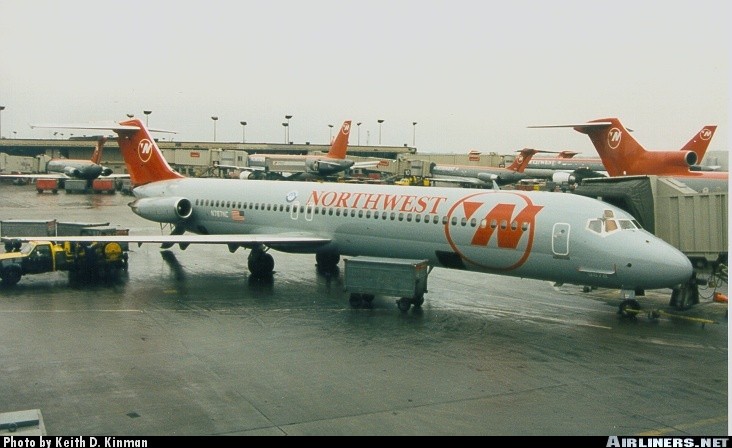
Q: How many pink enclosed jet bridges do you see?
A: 0